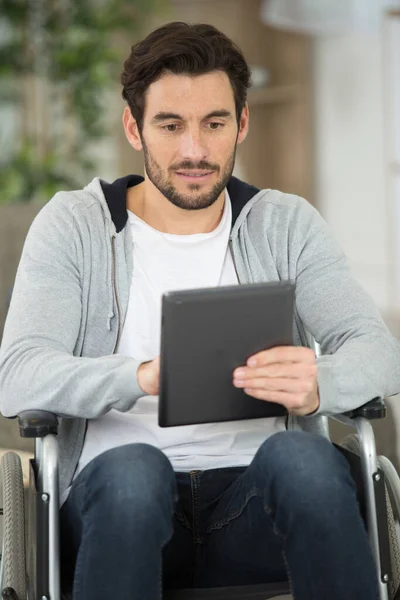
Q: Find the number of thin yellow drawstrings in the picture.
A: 0